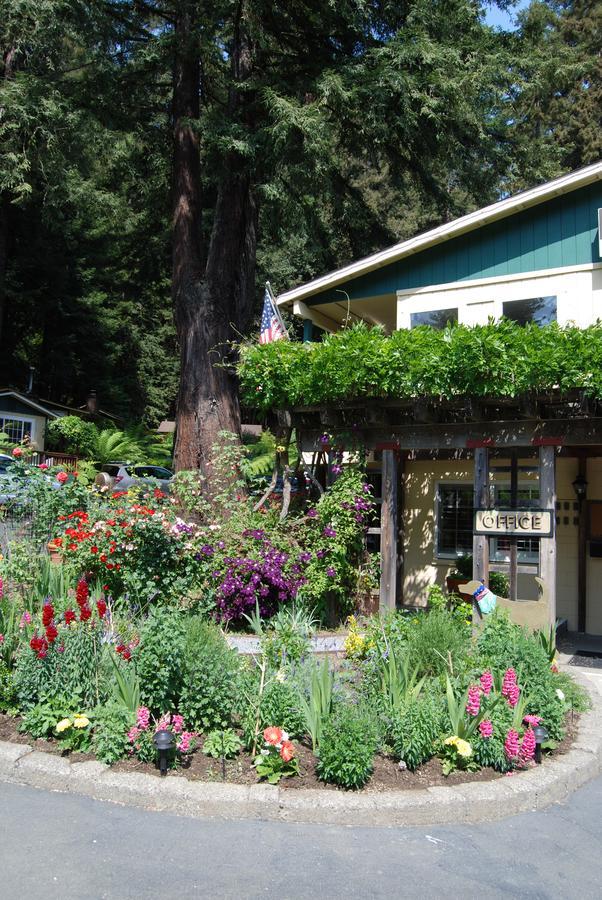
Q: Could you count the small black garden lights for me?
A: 2